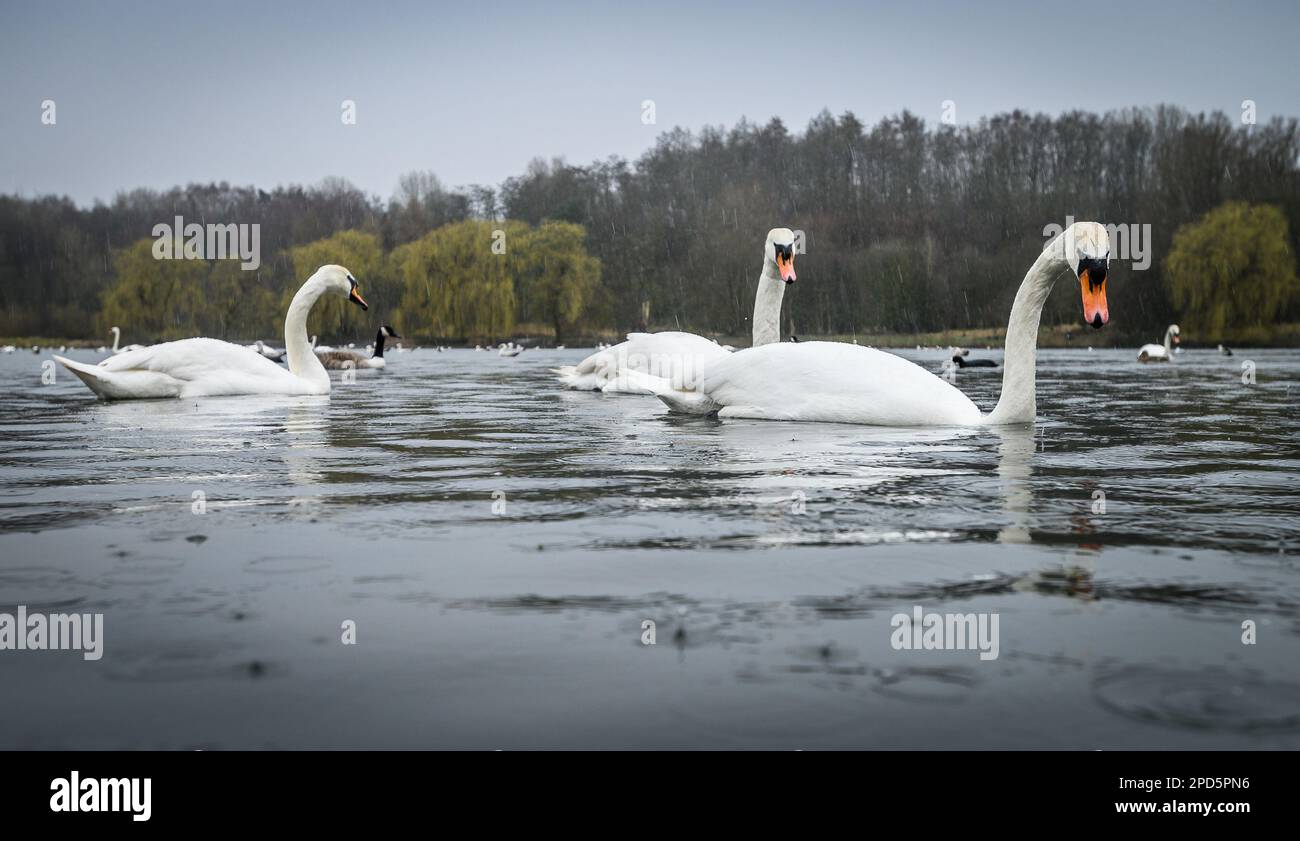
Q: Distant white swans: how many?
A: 2